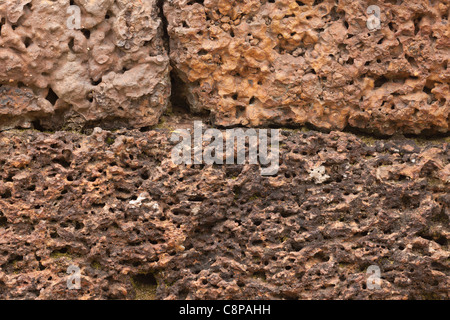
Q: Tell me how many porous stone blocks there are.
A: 3